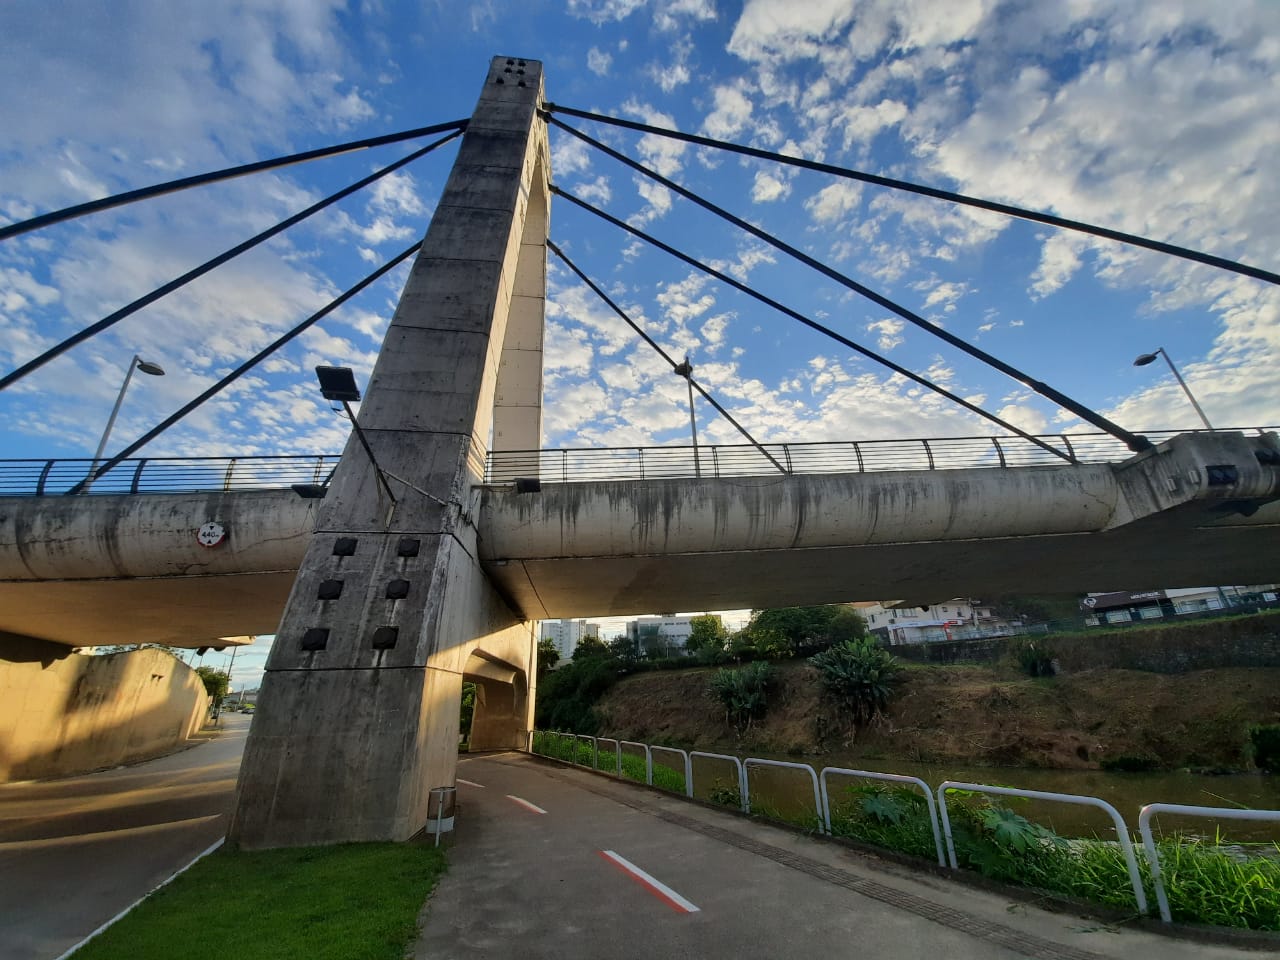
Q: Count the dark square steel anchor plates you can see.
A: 12